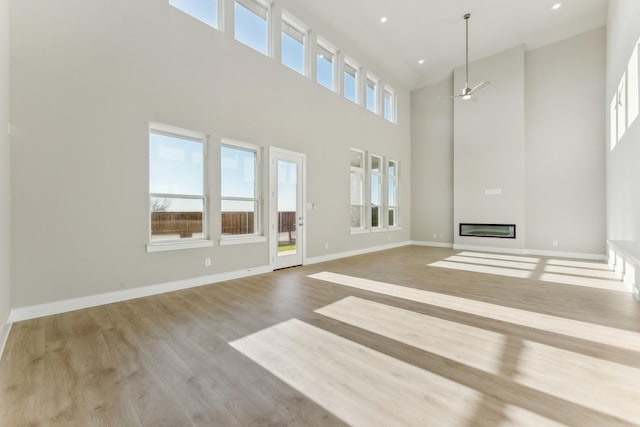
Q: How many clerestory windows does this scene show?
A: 7